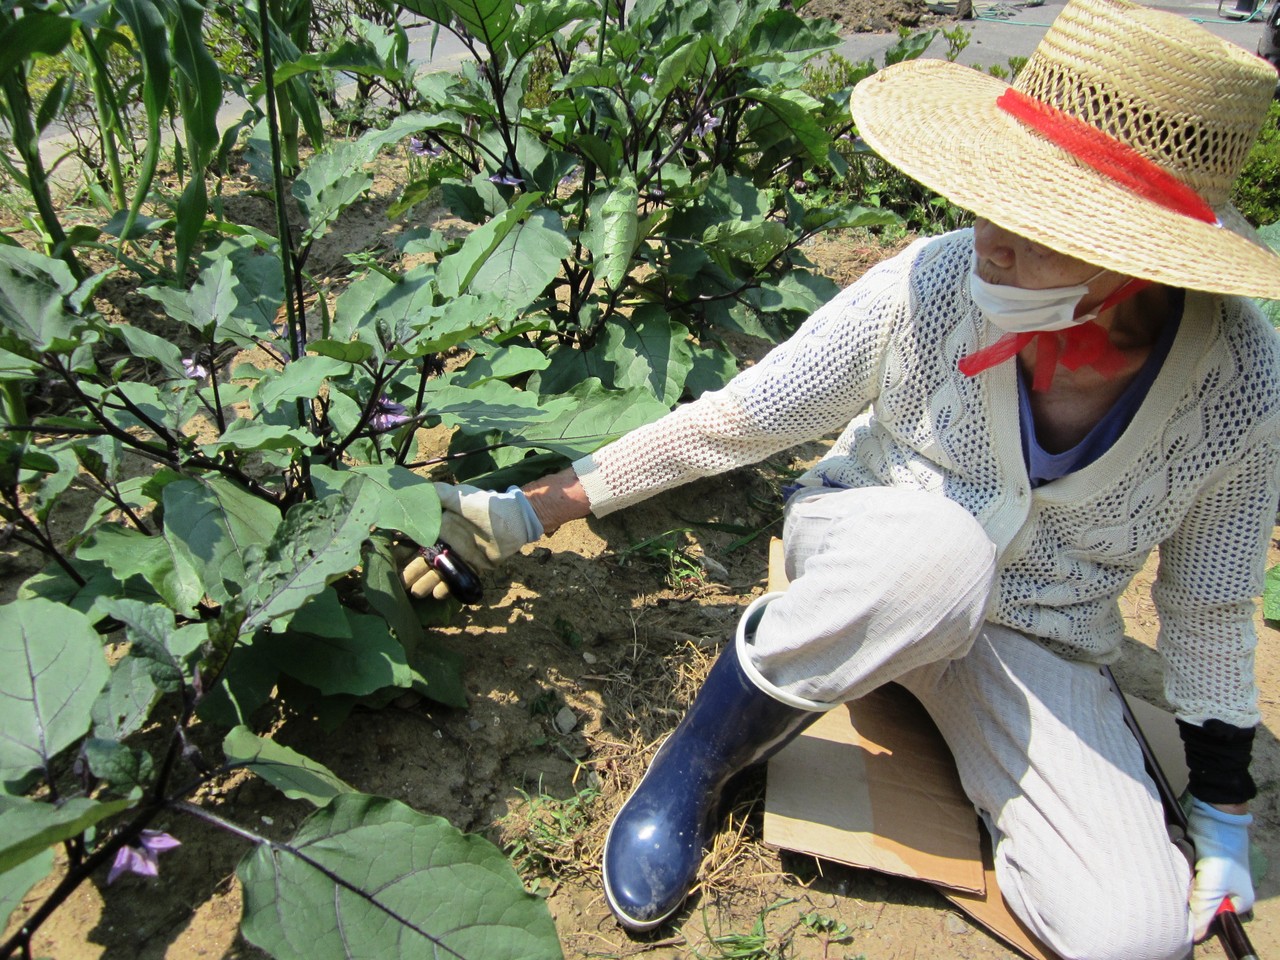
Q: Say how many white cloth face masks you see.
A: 1